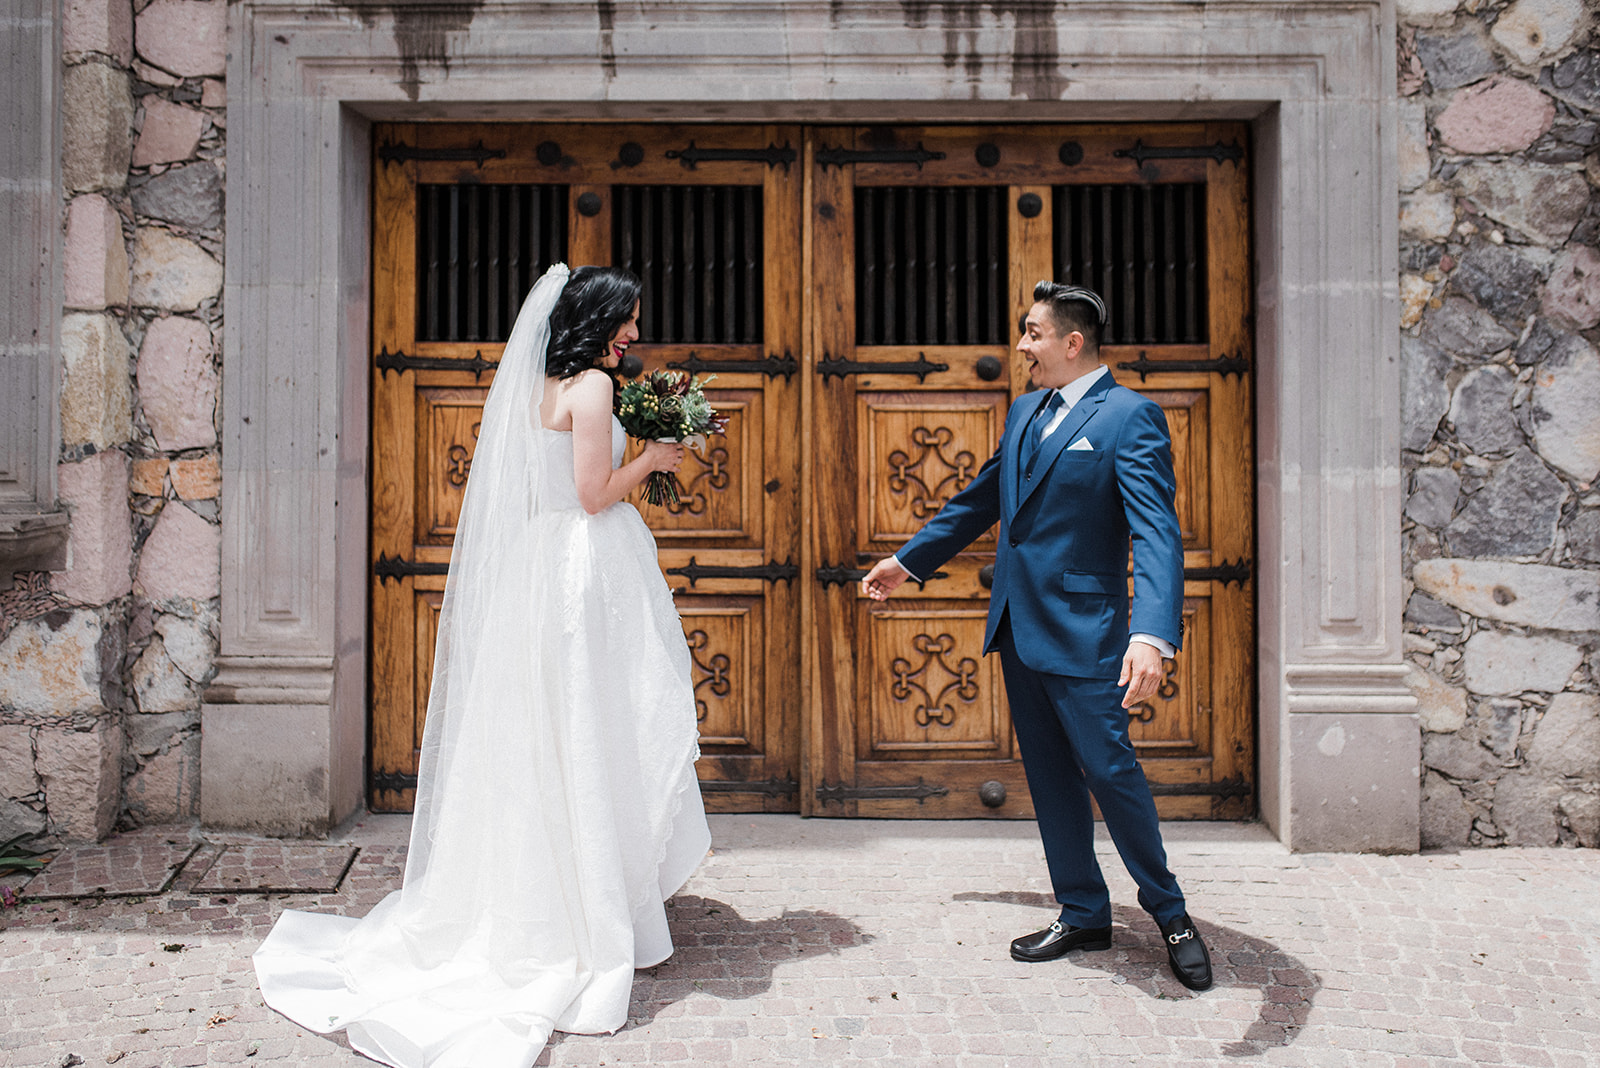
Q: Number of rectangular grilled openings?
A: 4